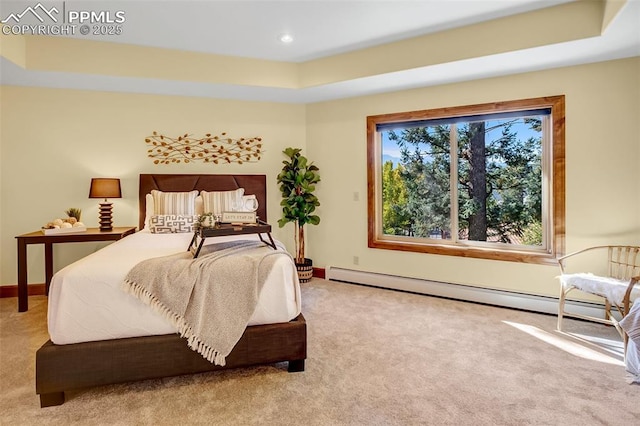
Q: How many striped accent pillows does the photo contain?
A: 2